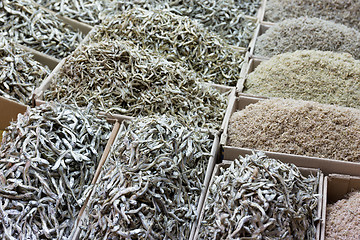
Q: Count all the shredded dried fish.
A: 5